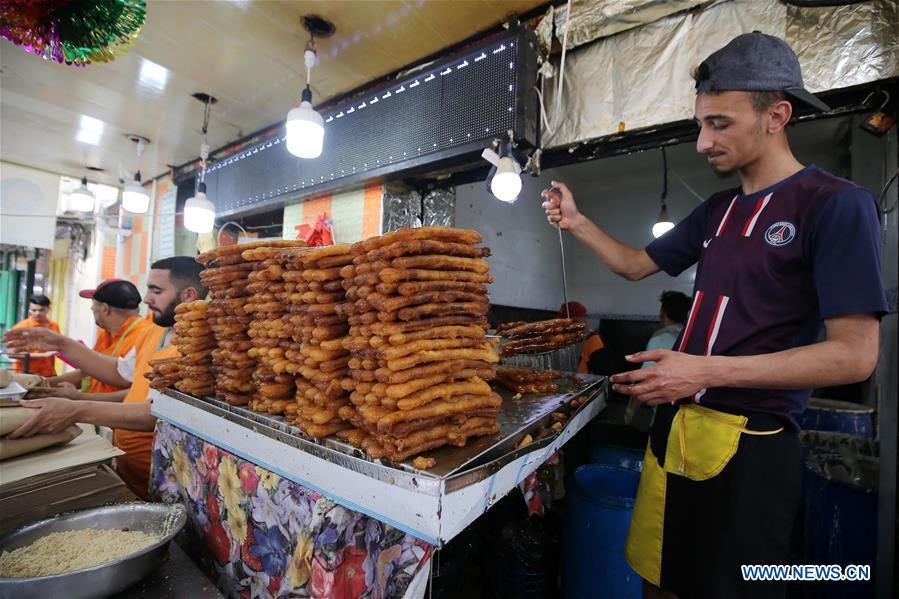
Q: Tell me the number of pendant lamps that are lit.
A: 6